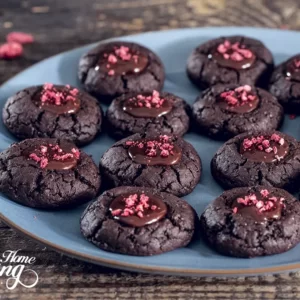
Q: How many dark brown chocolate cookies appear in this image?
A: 11